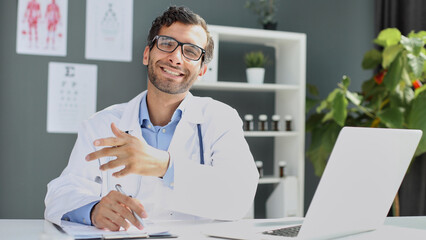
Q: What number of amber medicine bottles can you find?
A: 6